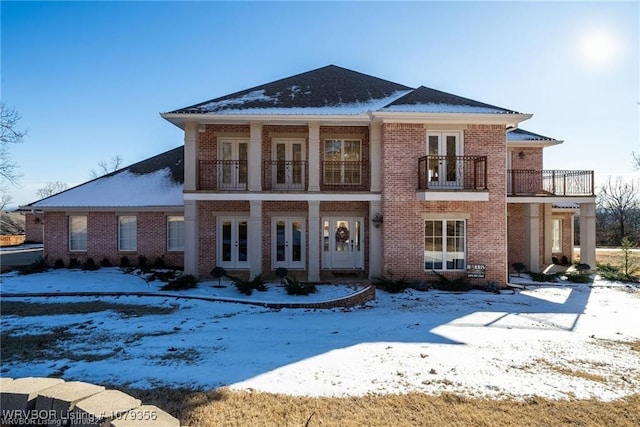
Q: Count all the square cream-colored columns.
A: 11